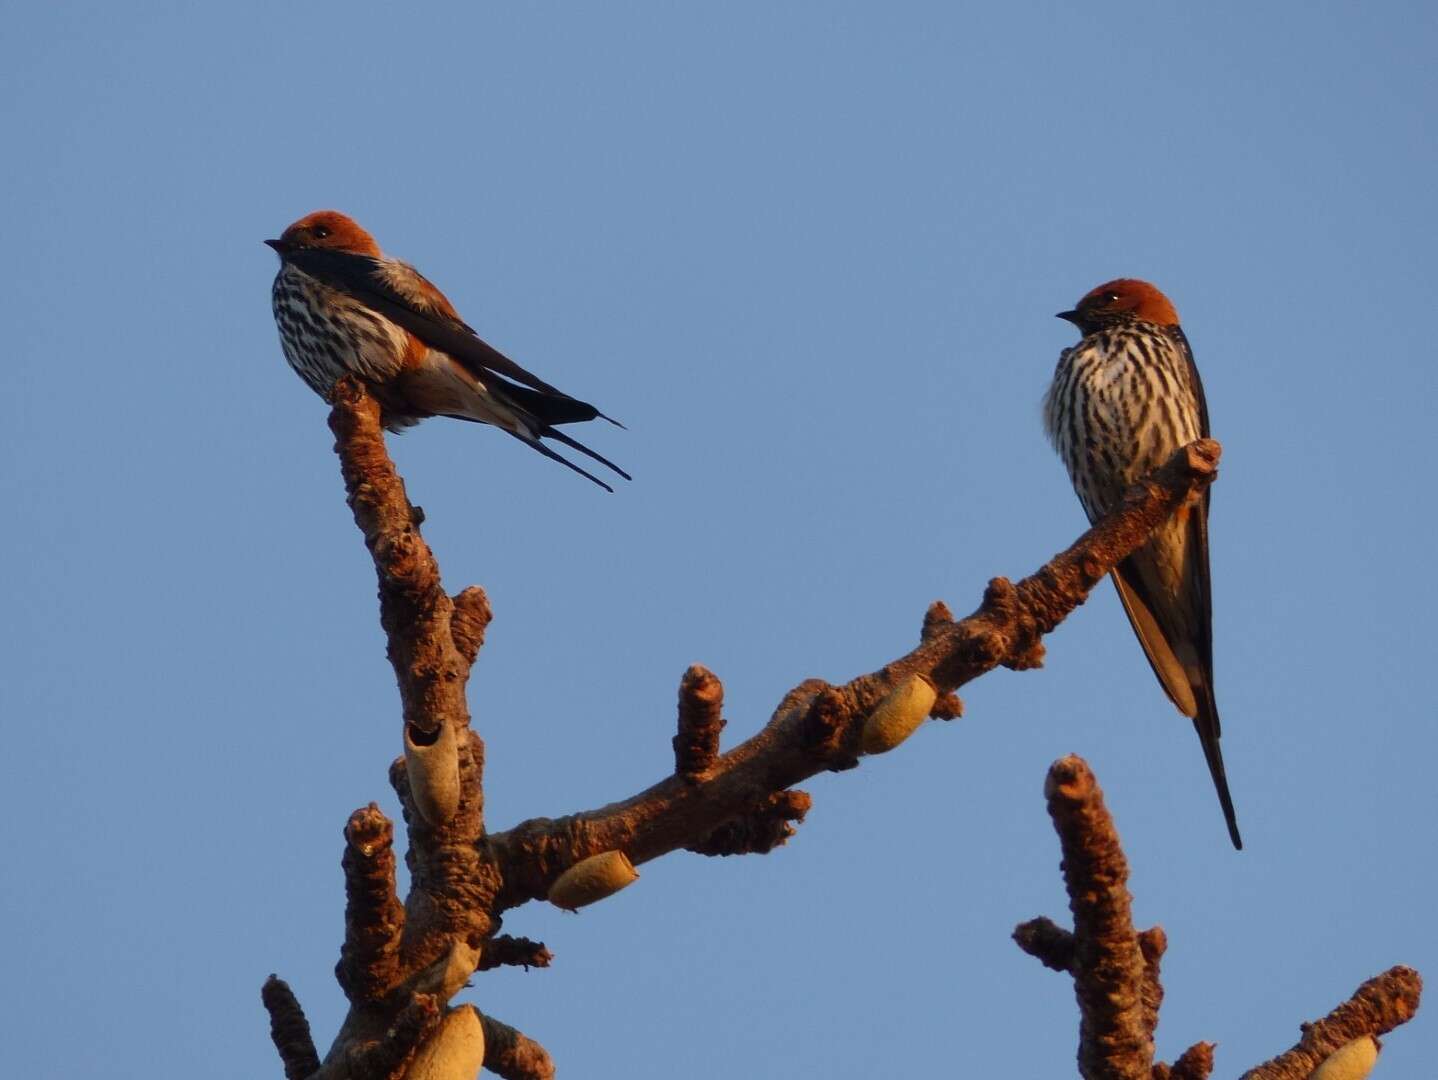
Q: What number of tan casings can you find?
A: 6